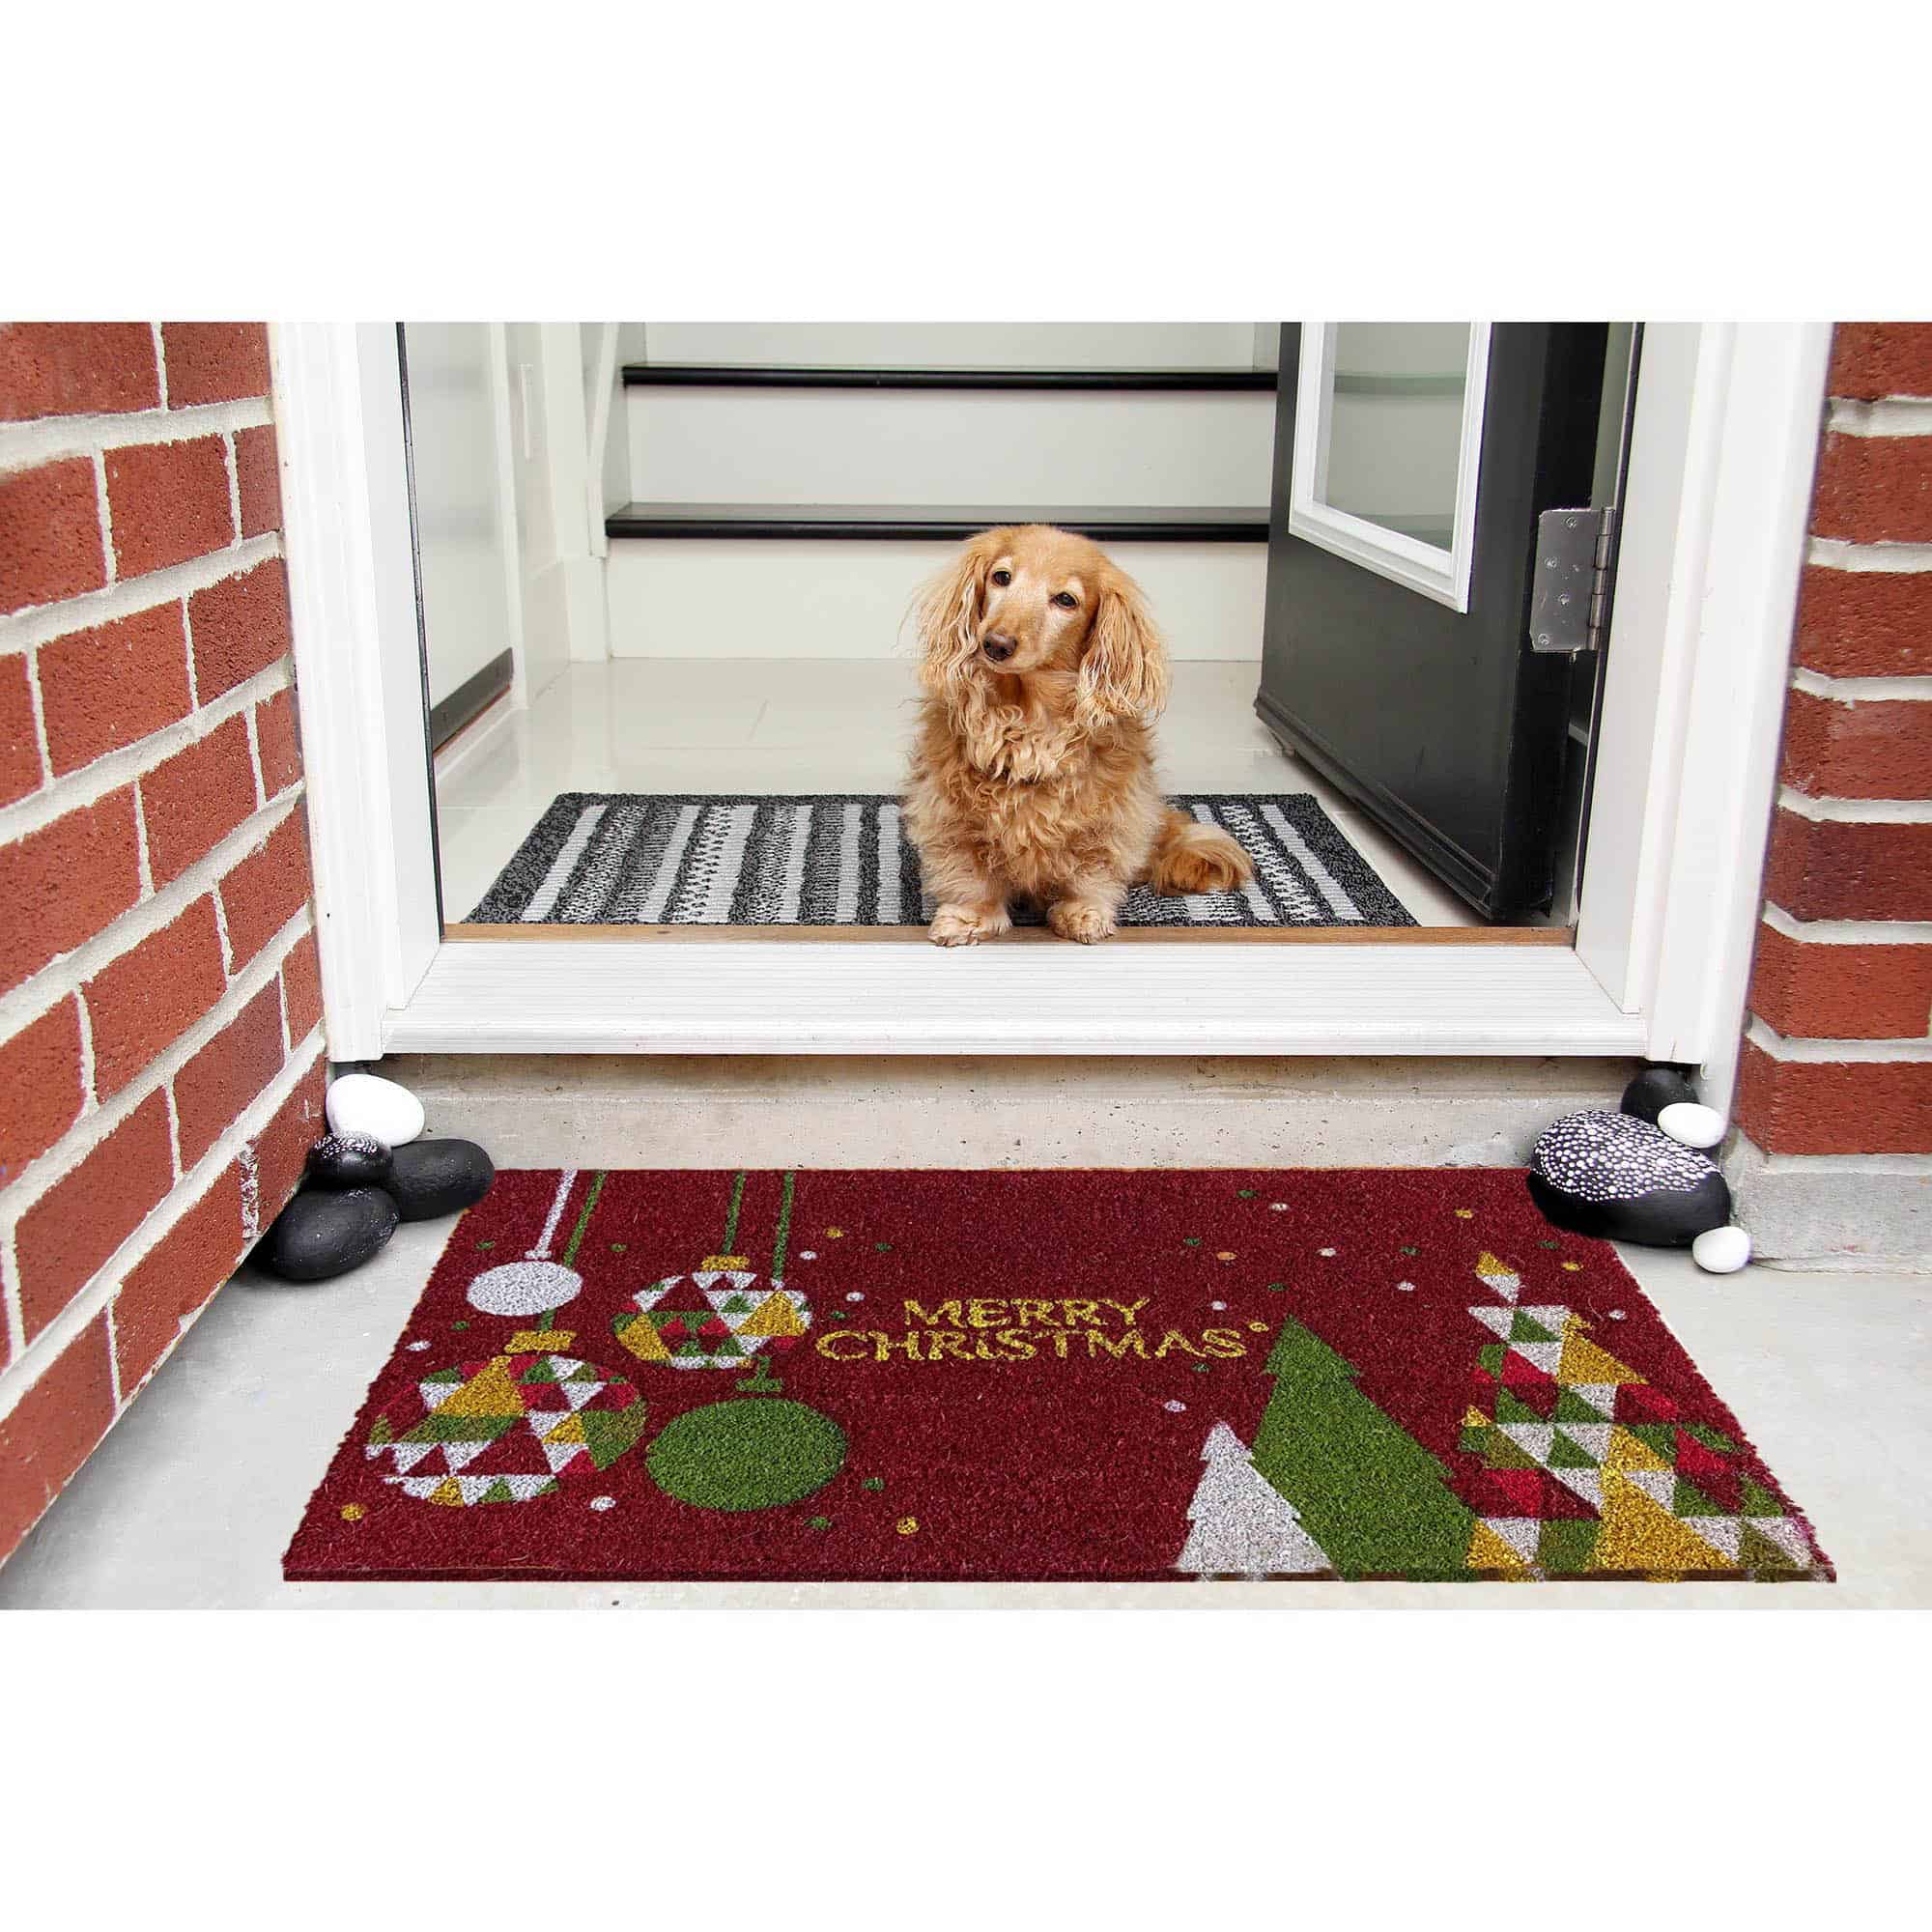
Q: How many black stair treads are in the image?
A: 2